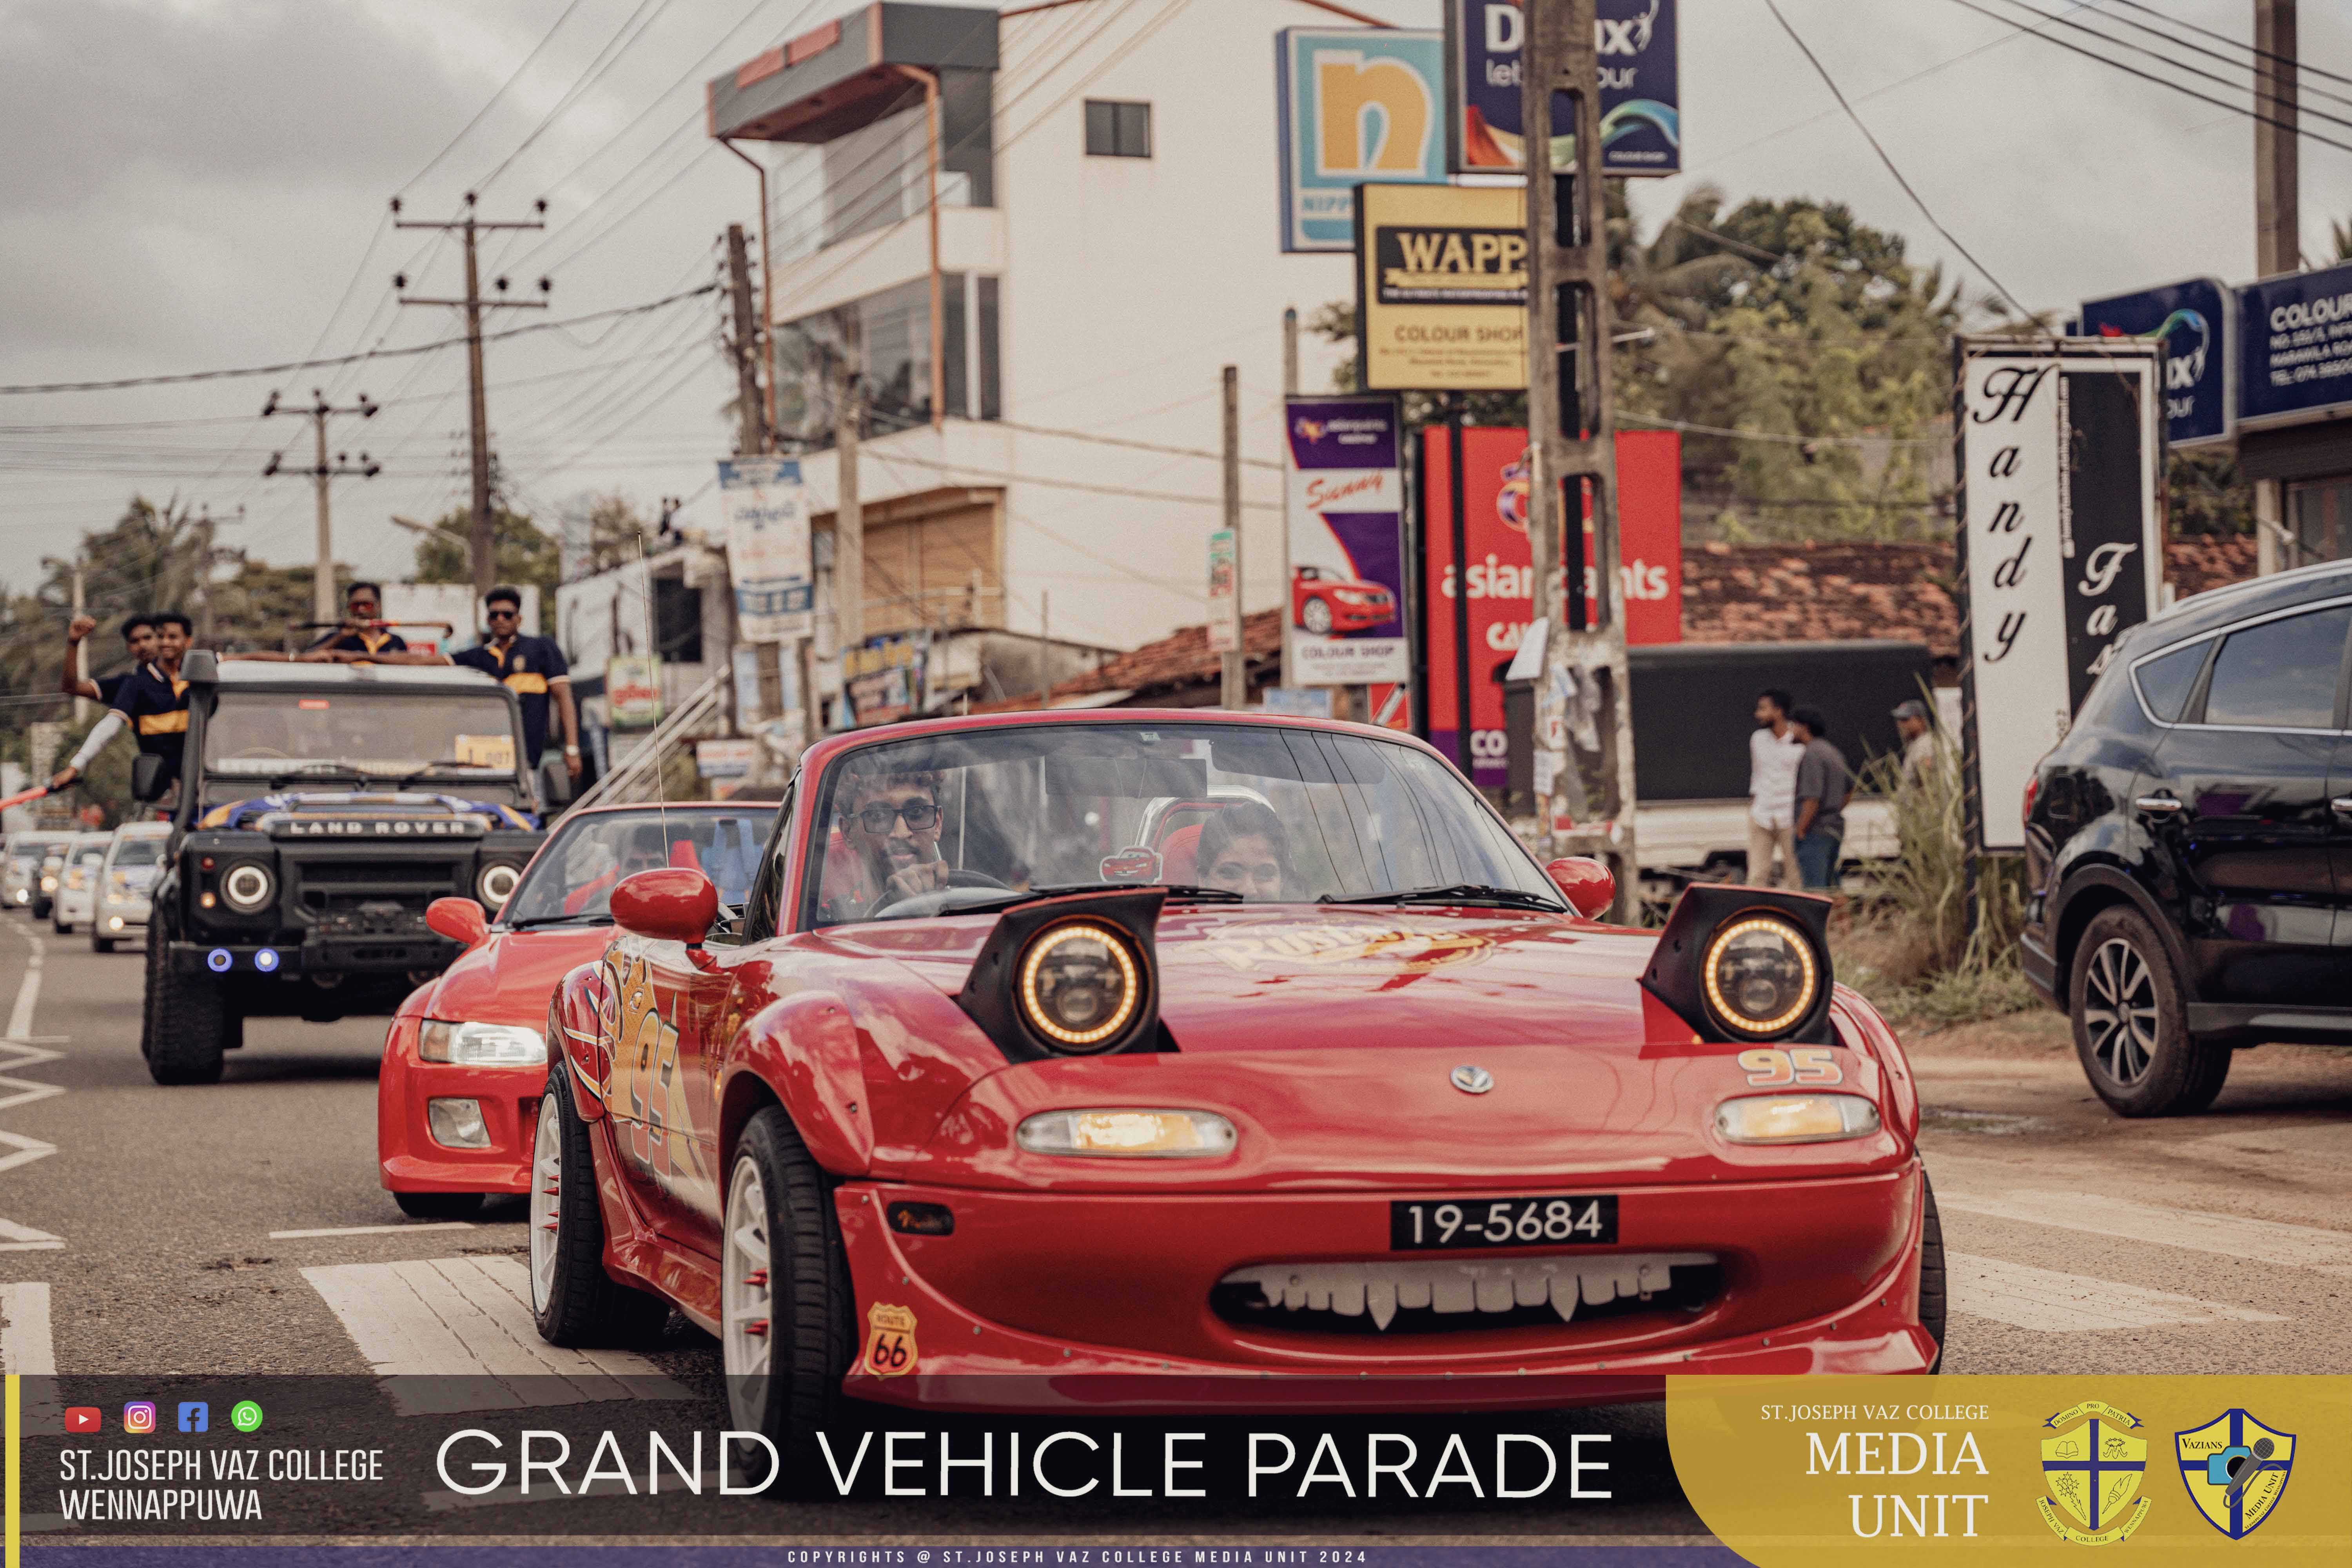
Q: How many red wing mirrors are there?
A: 3